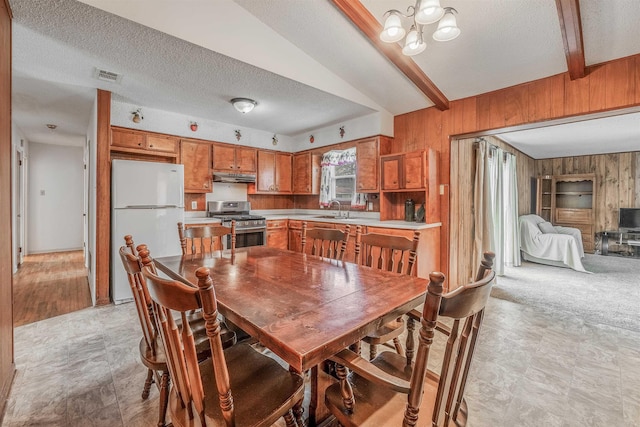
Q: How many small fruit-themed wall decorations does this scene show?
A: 6